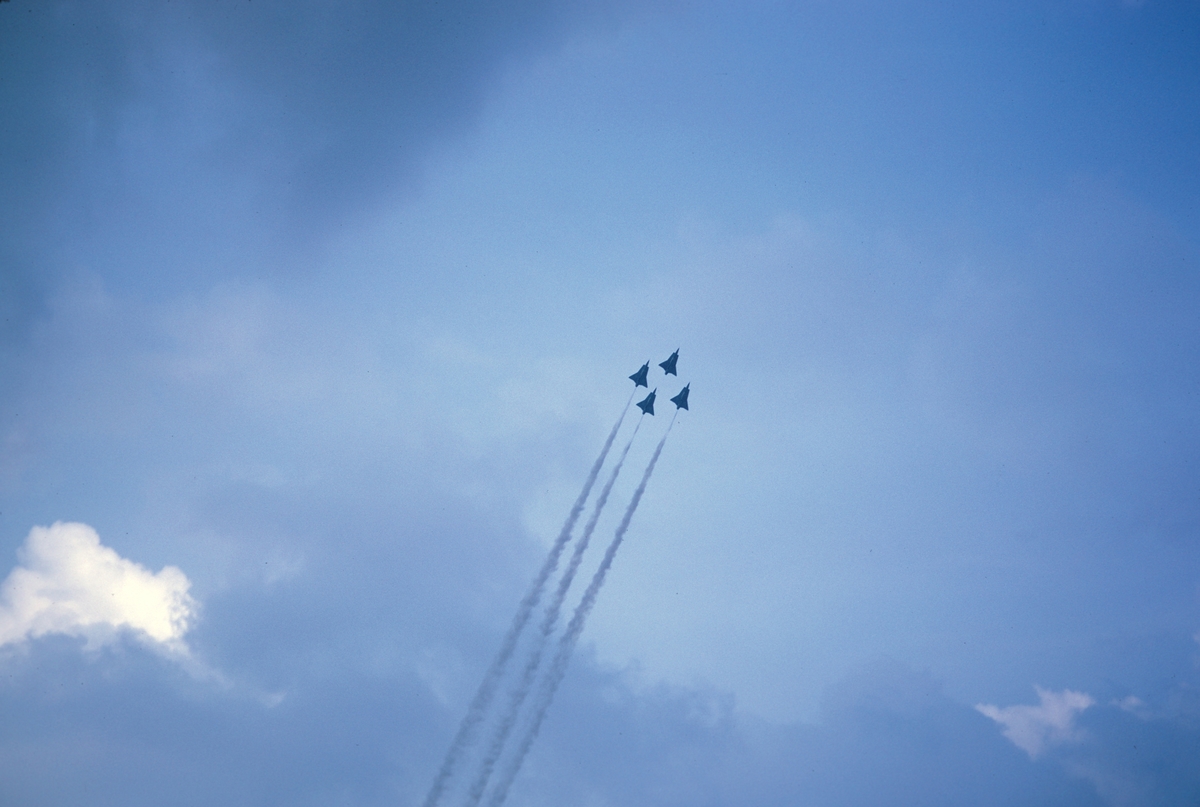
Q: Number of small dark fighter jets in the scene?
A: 4